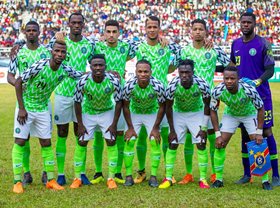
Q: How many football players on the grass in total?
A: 11